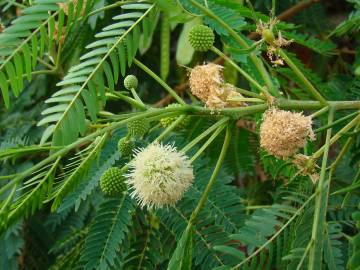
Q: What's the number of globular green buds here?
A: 6